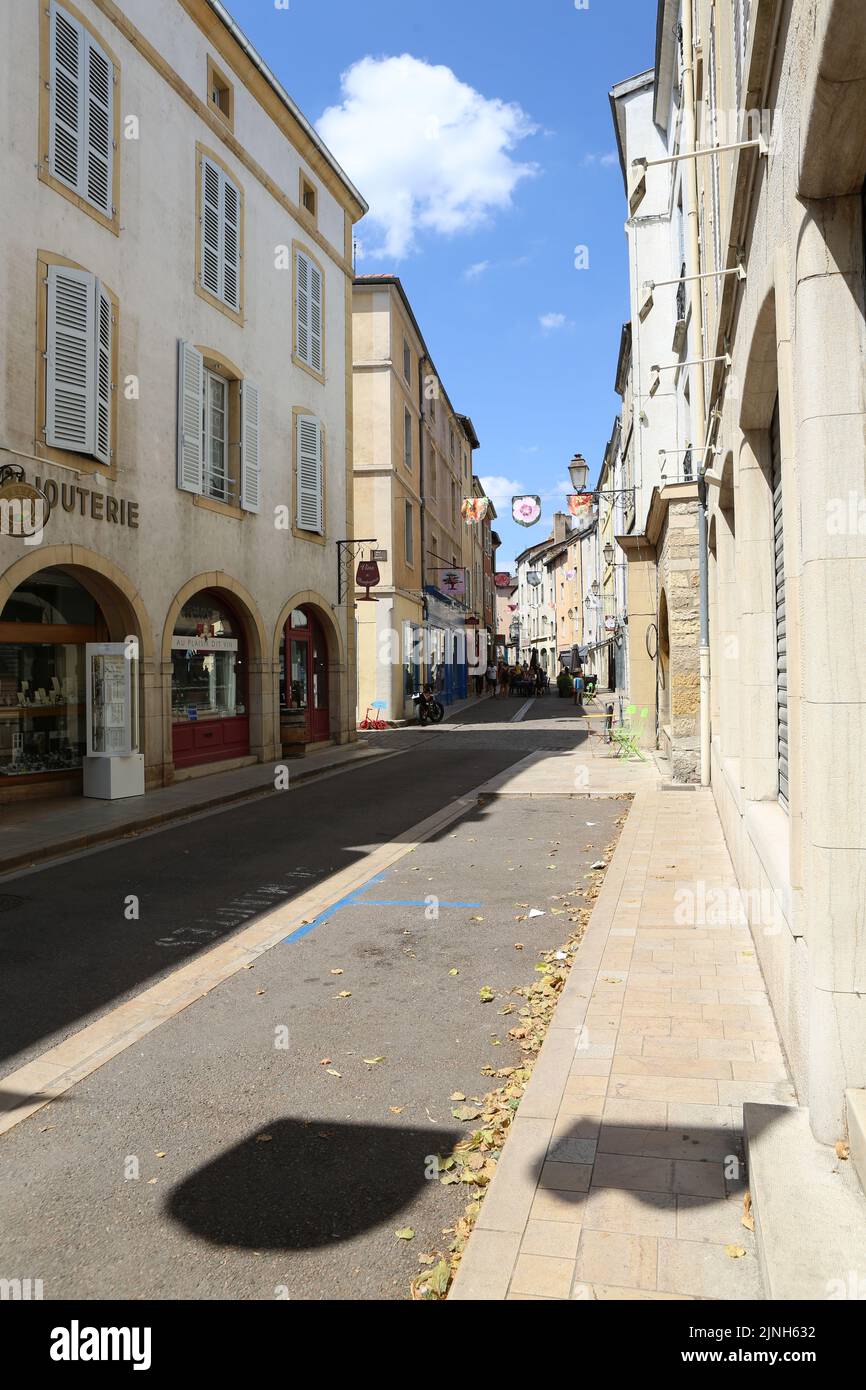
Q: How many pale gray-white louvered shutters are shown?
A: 12